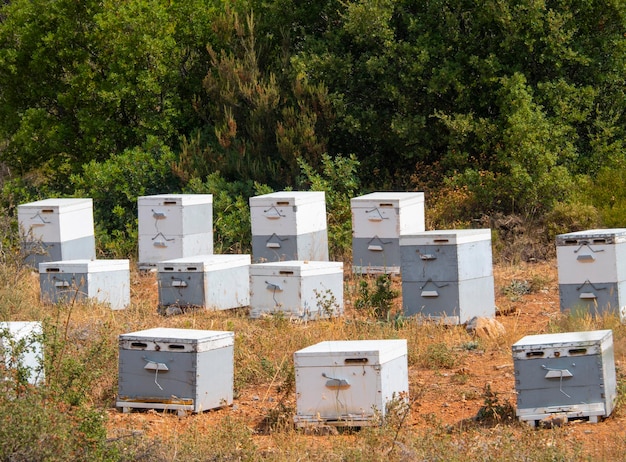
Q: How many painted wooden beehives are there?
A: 13